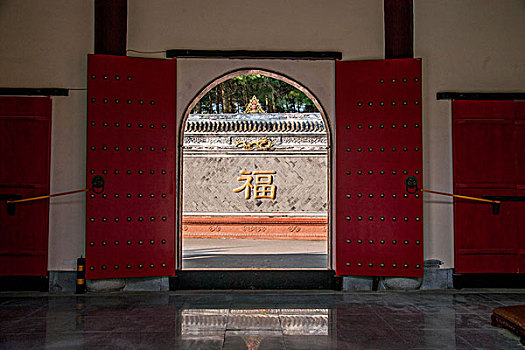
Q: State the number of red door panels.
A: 4